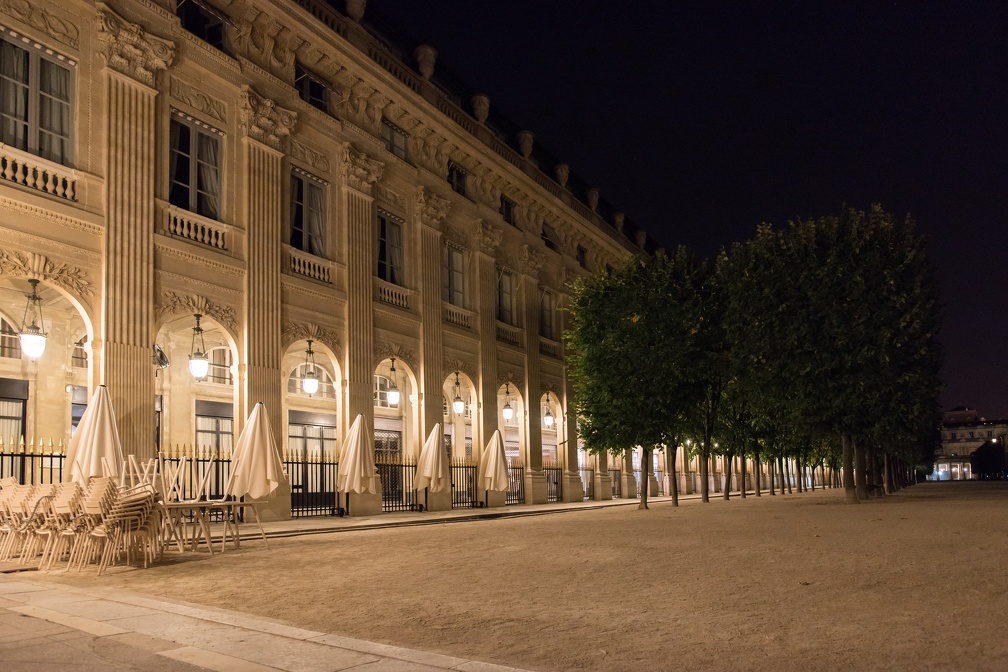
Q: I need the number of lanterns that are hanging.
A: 7